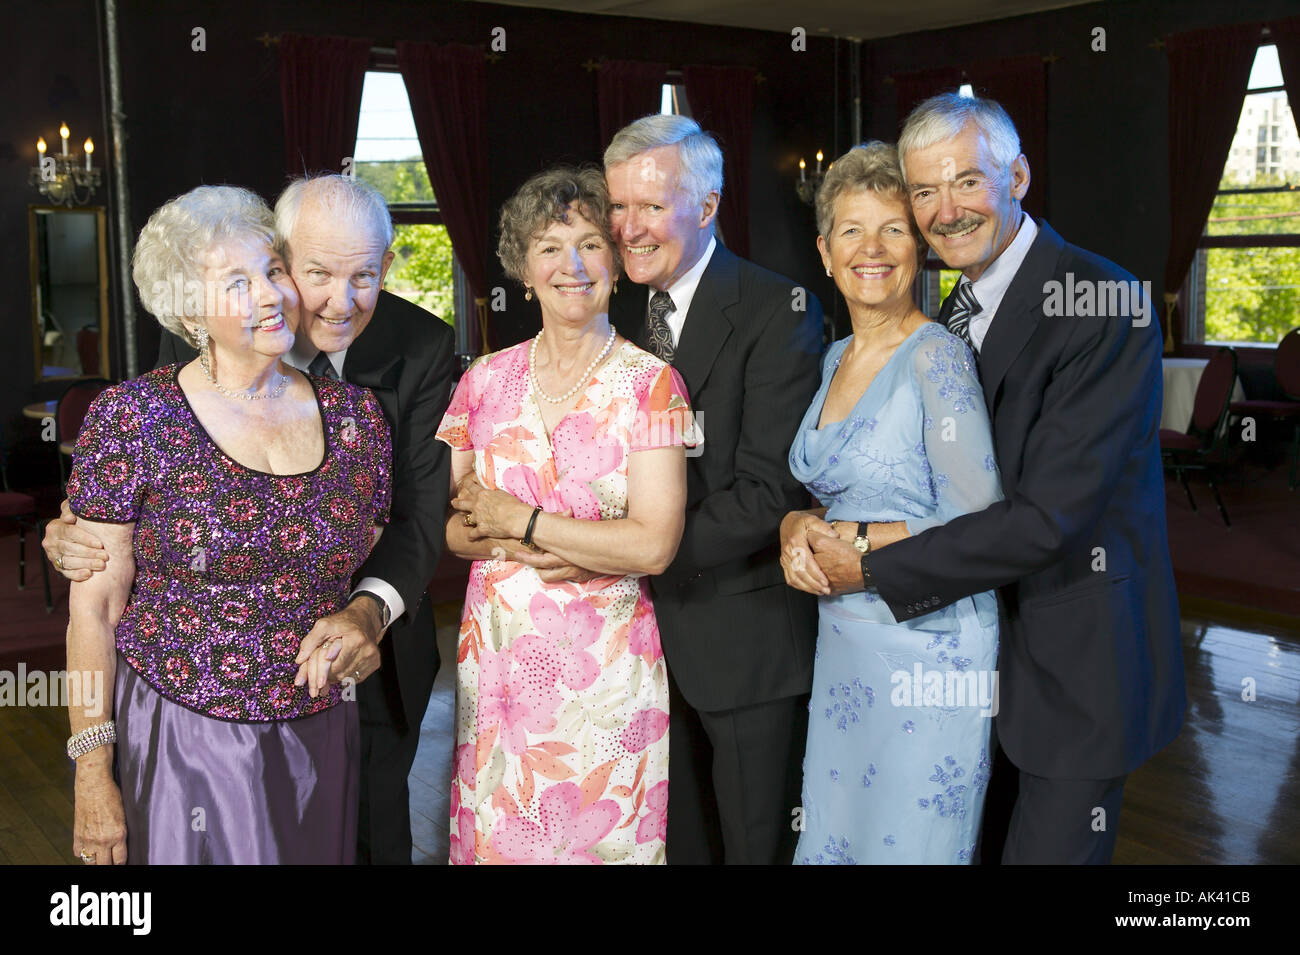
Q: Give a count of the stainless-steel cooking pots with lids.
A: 0